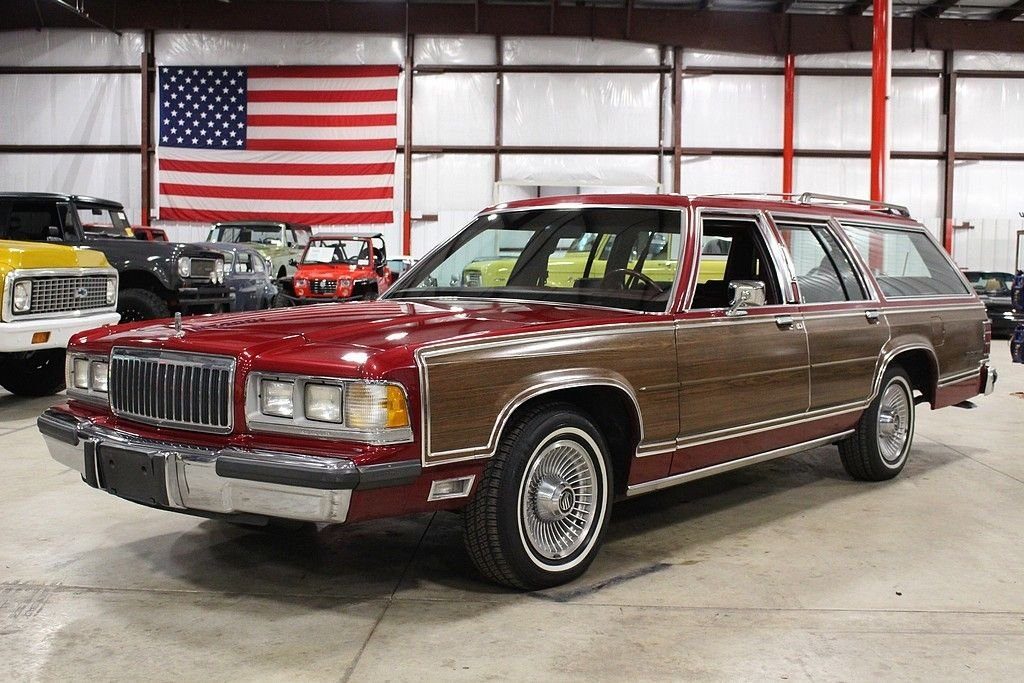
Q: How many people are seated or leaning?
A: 0